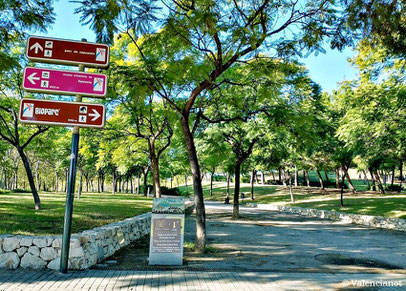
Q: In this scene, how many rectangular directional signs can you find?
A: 3